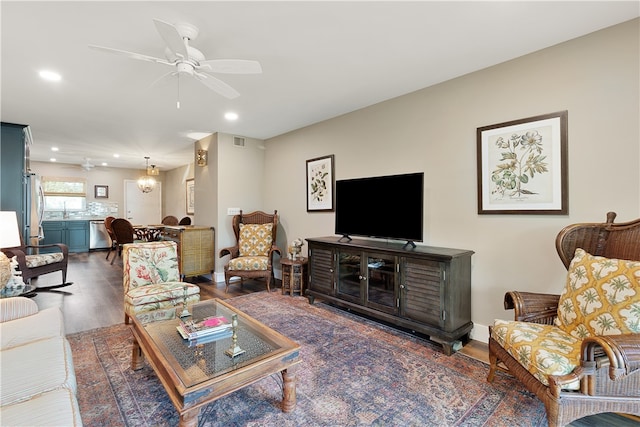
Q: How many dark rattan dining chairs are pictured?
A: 4